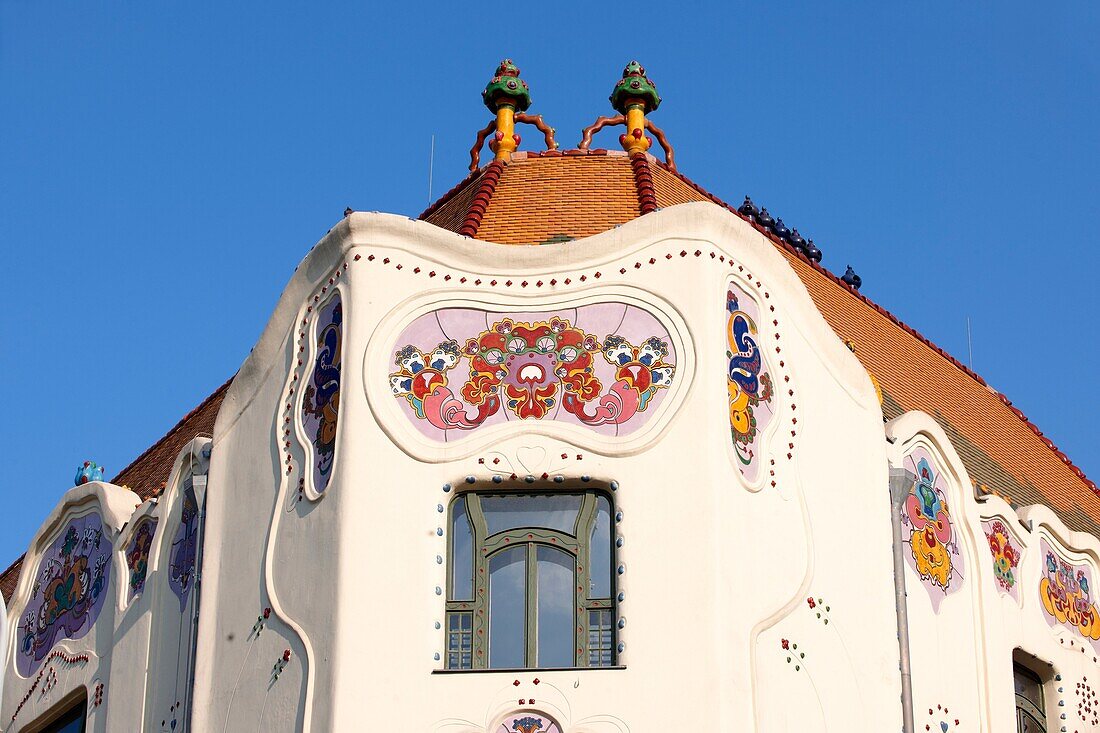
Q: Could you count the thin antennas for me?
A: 2